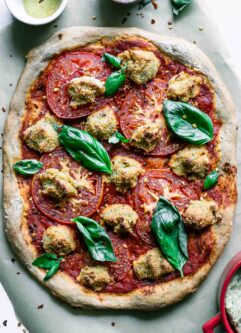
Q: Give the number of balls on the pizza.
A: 14